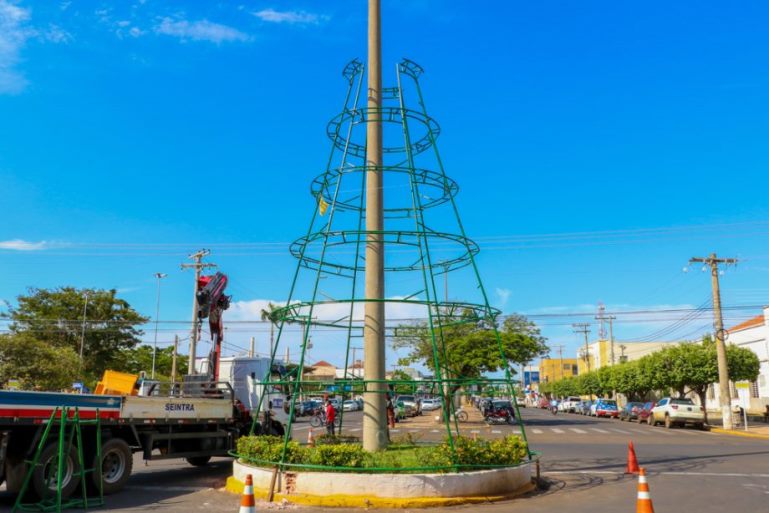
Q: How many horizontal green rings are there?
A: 6